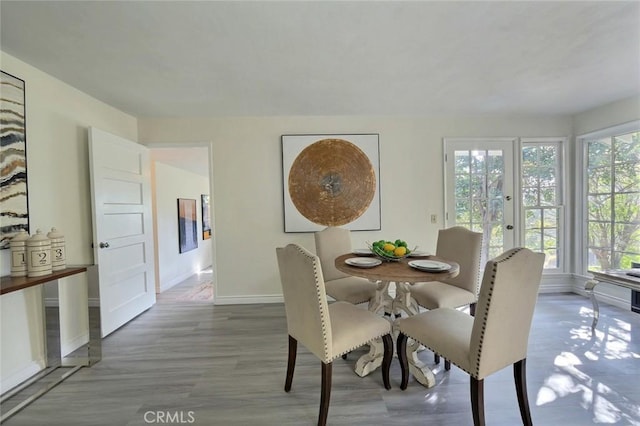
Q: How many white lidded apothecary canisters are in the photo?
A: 3